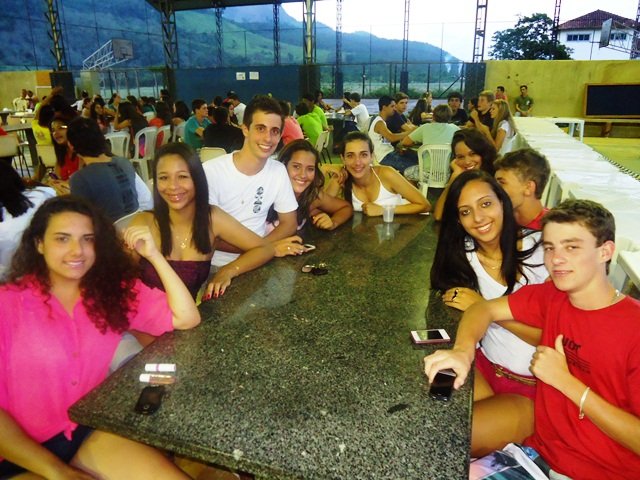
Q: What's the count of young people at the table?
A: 9